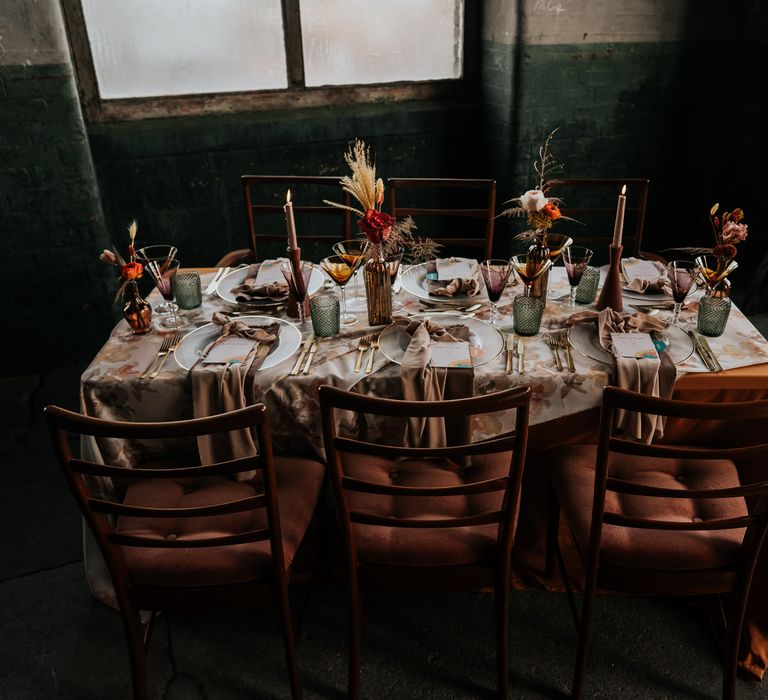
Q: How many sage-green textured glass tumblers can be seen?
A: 5